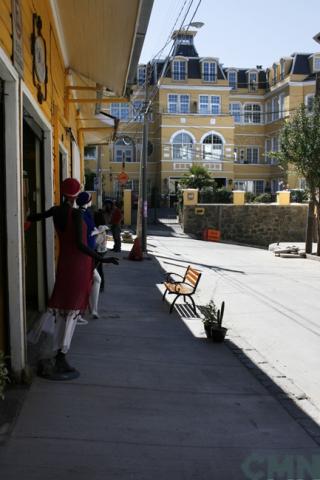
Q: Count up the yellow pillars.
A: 4